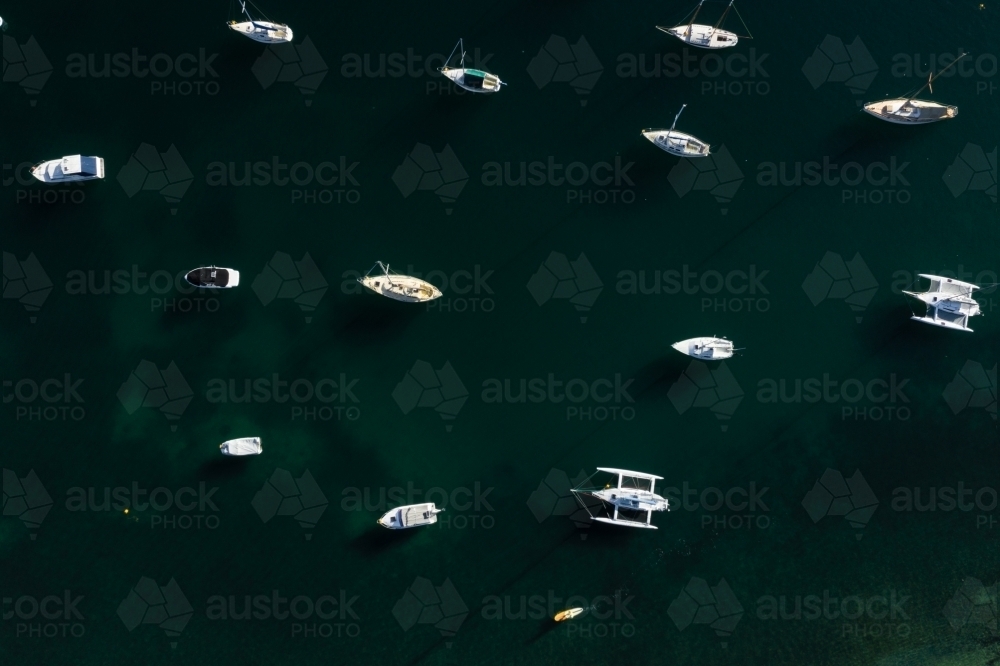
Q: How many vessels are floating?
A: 14